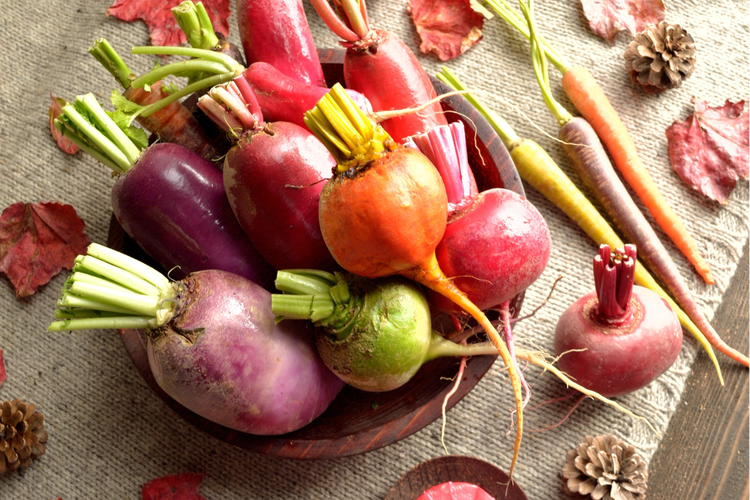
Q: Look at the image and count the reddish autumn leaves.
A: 8